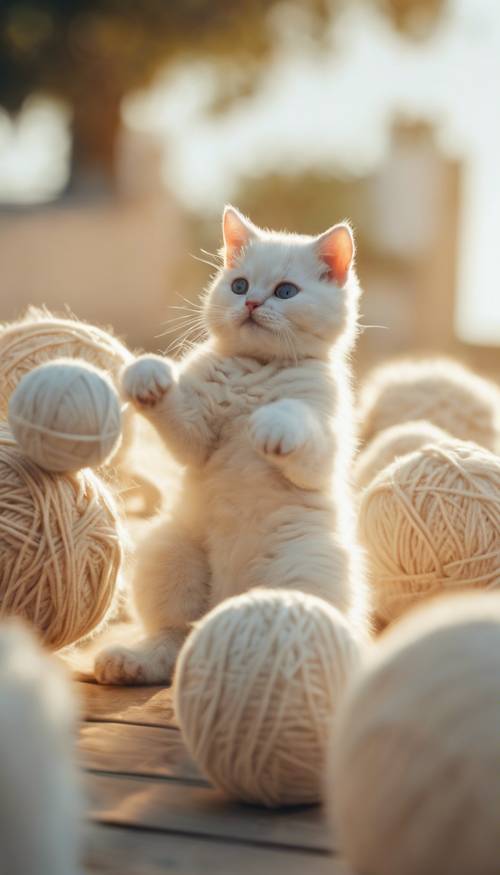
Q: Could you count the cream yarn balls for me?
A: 9